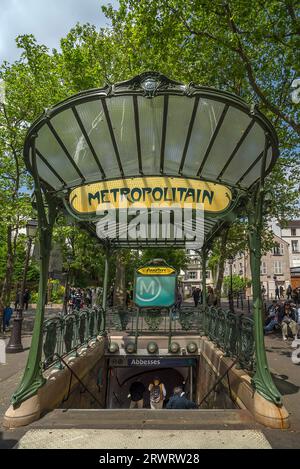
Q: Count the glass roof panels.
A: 11